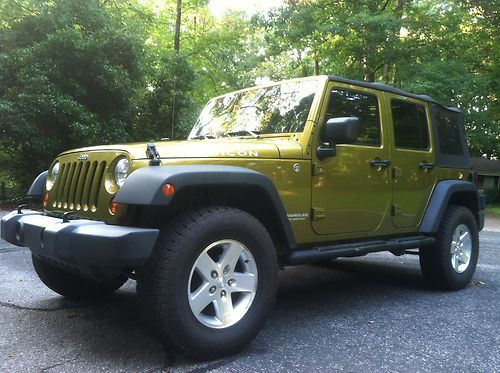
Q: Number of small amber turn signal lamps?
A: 3